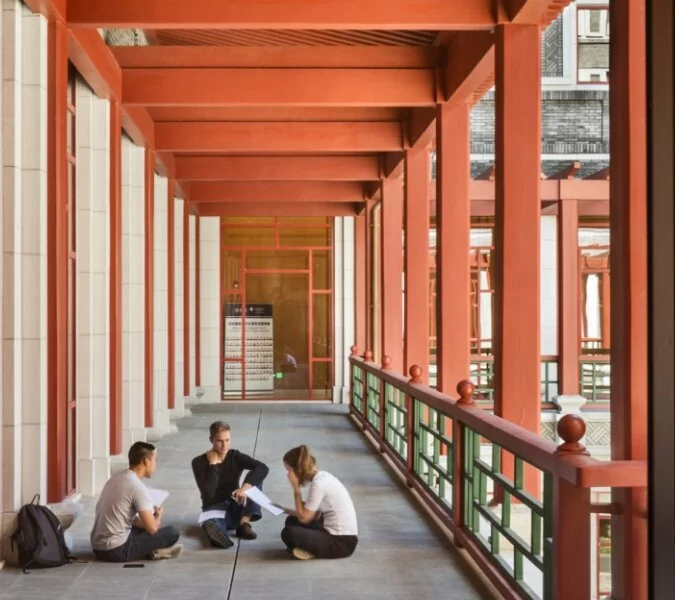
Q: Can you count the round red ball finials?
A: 6